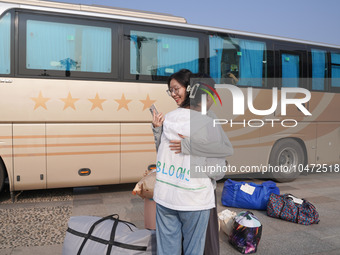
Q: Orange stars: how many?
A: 5